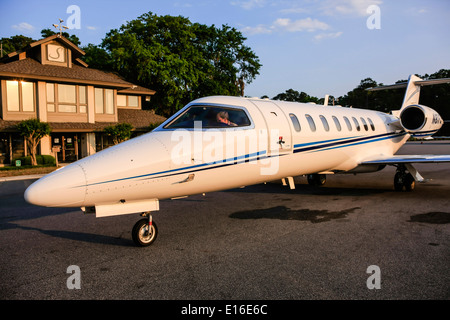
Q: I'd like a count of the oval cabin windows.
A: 8